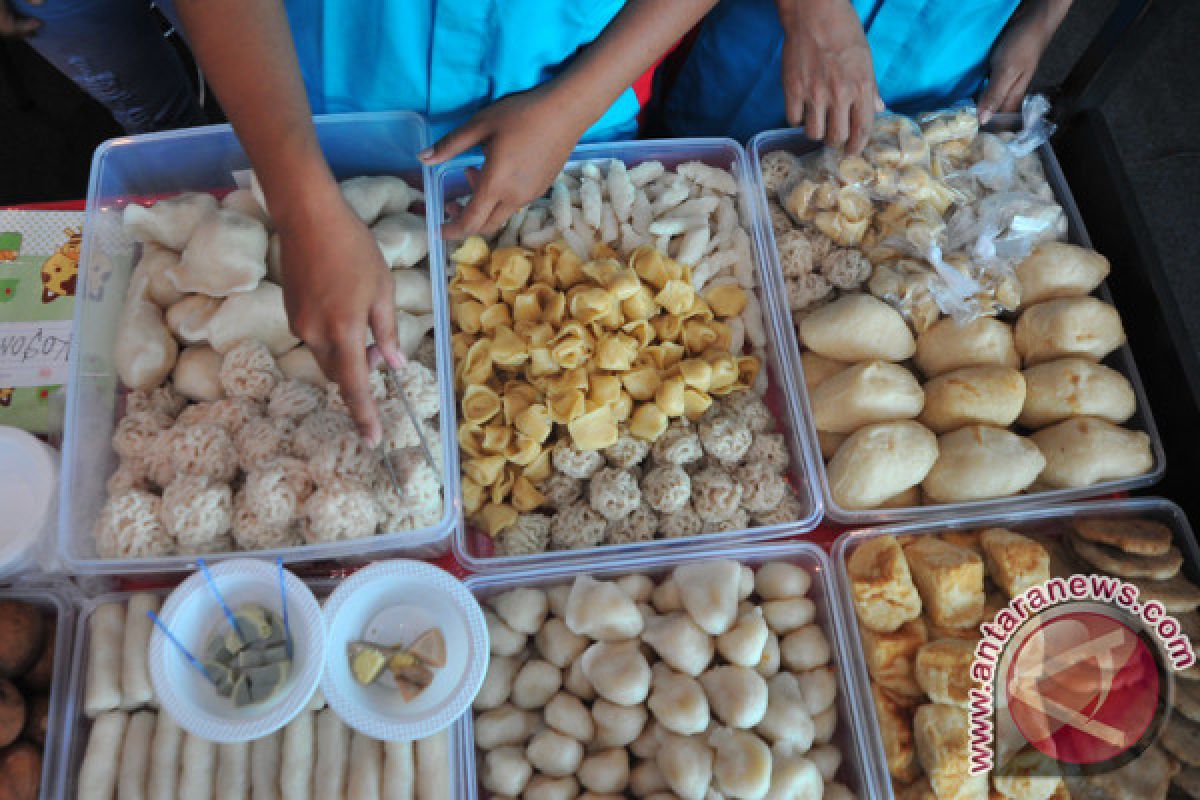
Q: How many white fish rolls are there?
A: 13